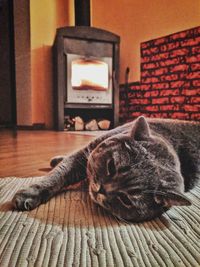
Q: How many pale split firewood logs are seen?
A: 3